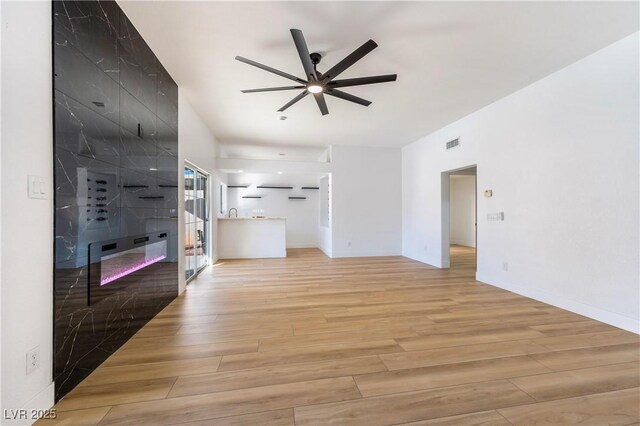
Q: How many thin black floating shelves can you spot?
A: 5